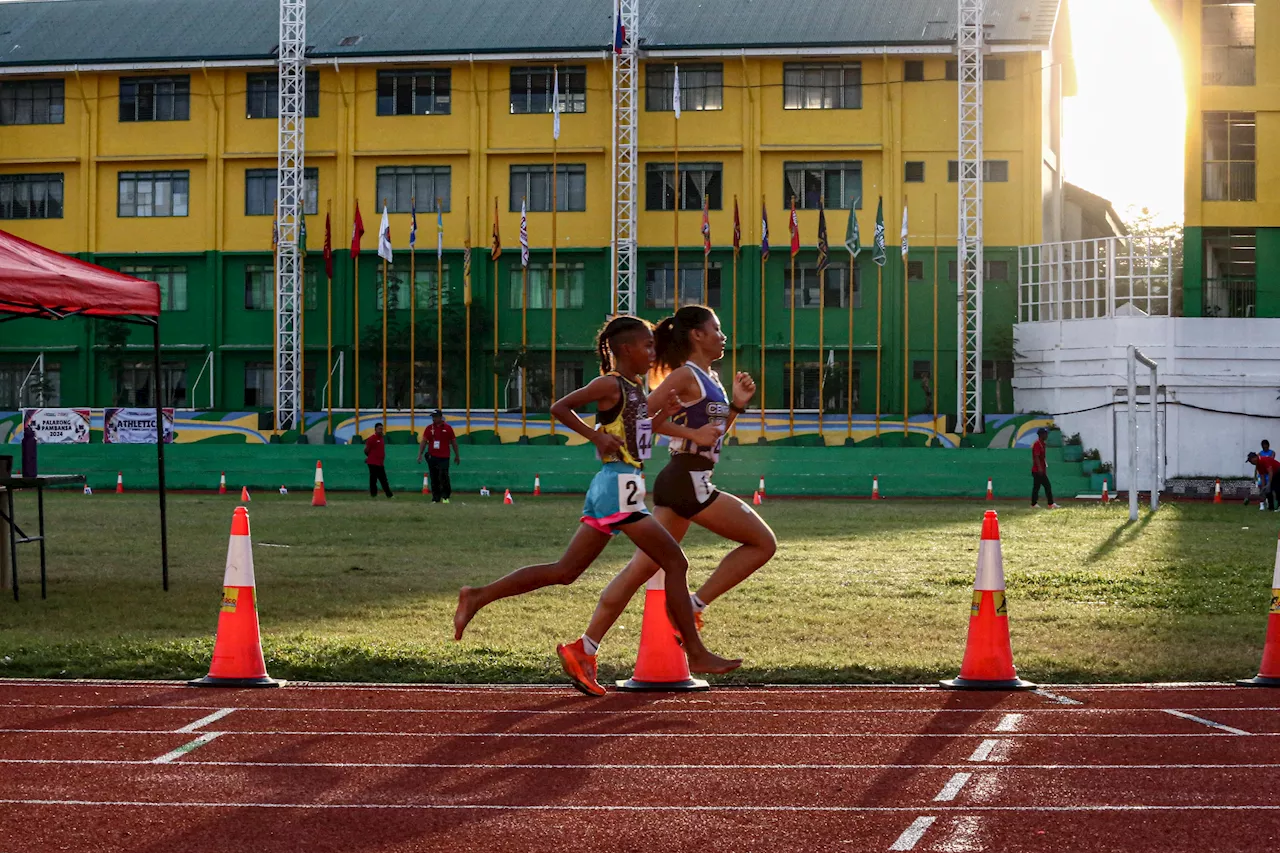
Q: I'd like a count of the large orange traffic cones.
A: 4